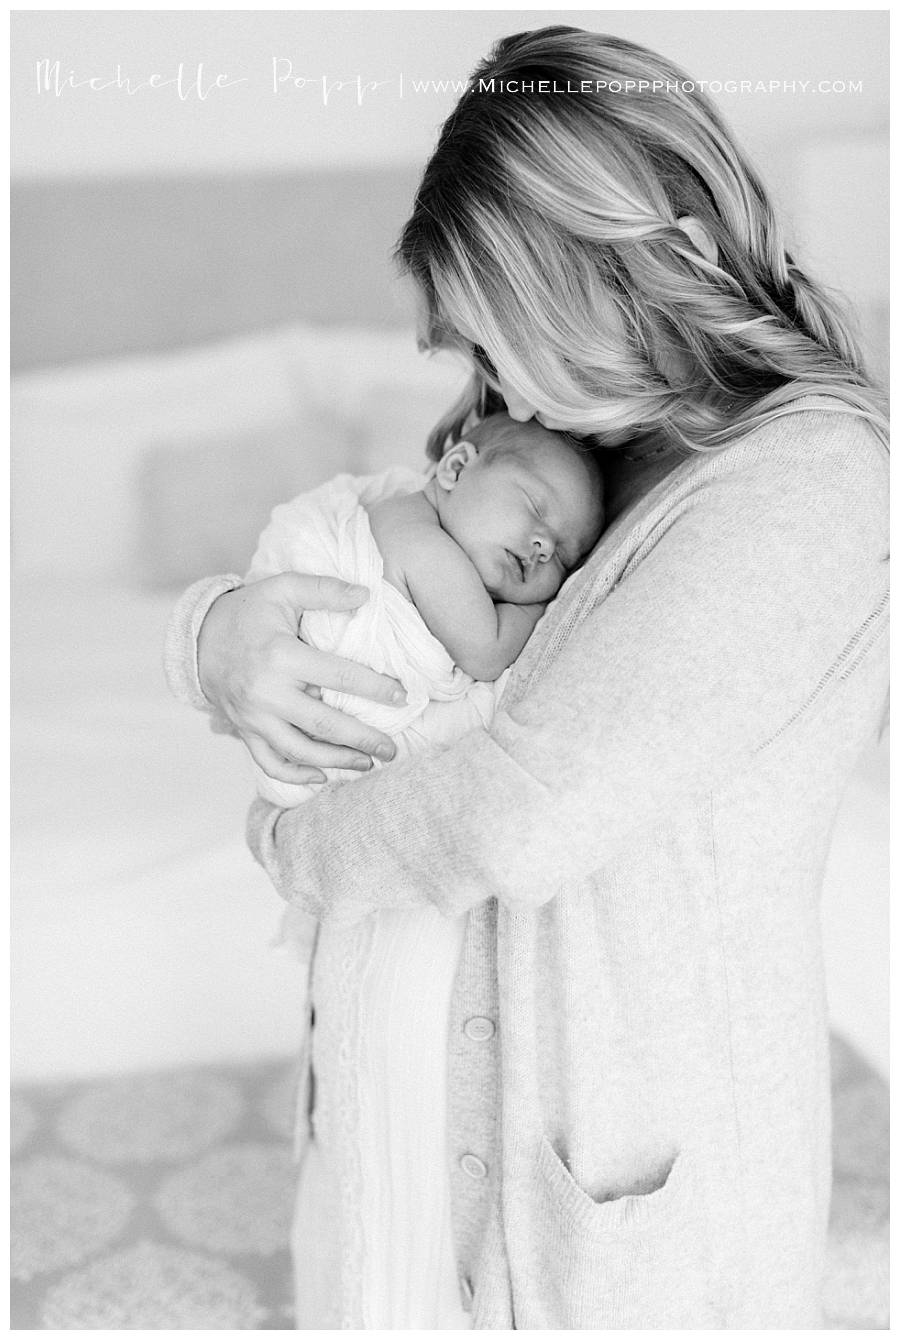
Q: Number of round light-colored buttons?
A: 2